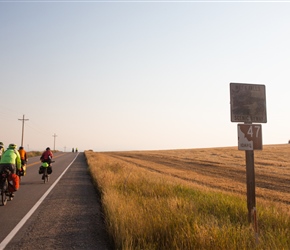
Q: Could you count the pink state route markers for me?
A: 0